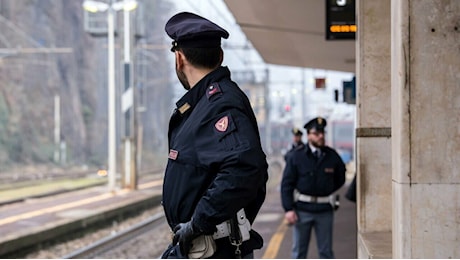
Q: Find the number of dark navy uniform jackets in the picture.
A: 3